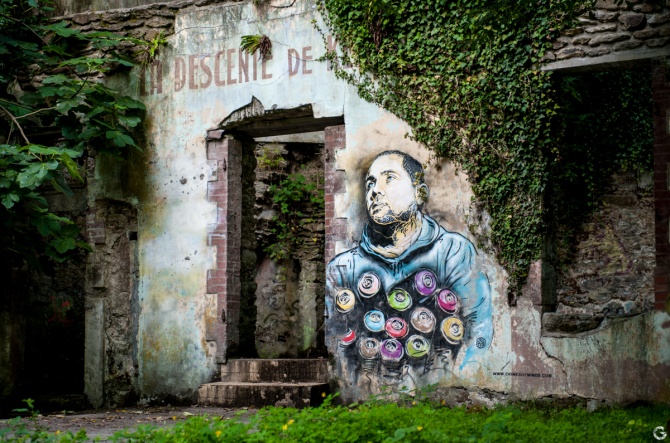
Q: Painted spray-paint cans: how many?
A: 13